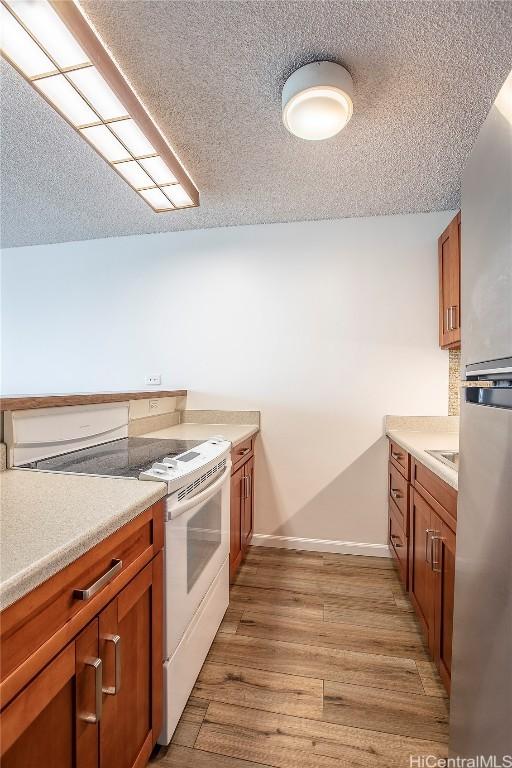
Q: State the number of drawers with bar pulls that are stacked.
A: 3